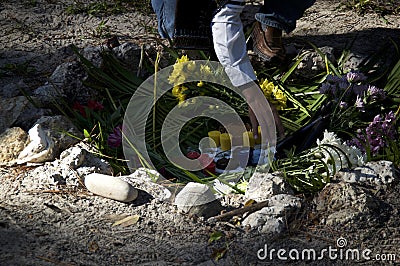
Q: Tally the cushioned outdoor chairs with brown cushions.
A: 0